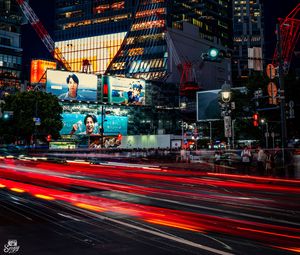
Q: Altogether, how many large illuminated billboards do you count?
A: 3